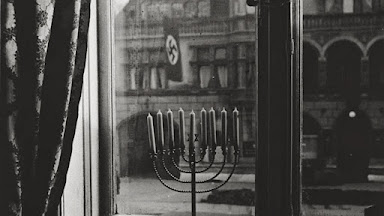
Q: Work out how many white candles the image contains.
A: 9